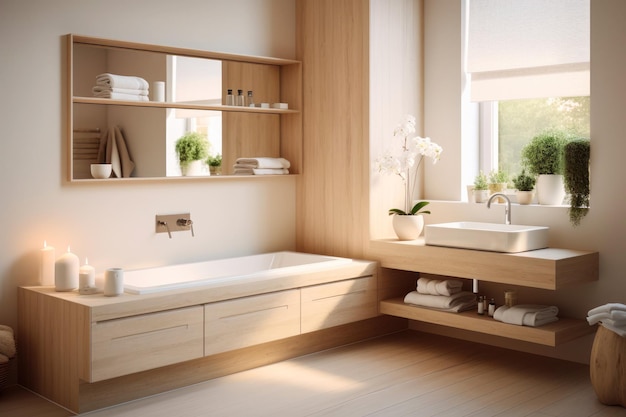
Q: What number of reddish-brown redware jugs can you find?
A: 0